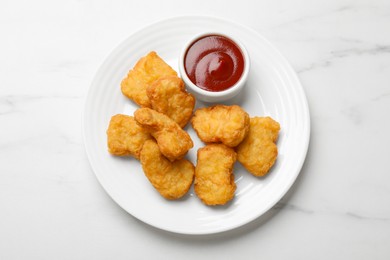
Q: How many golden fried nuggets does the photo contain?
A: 8